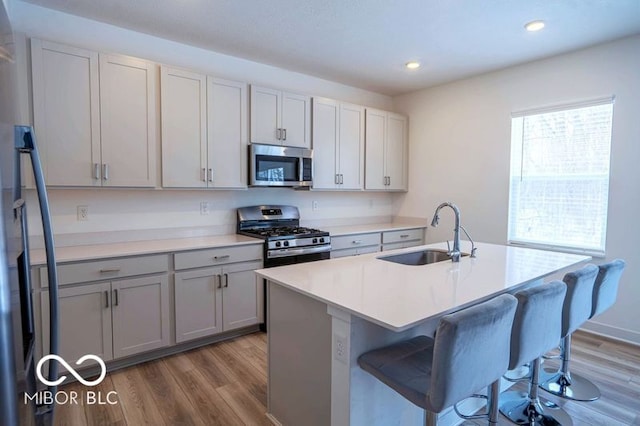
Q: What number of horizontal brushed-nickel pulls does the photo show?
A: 4